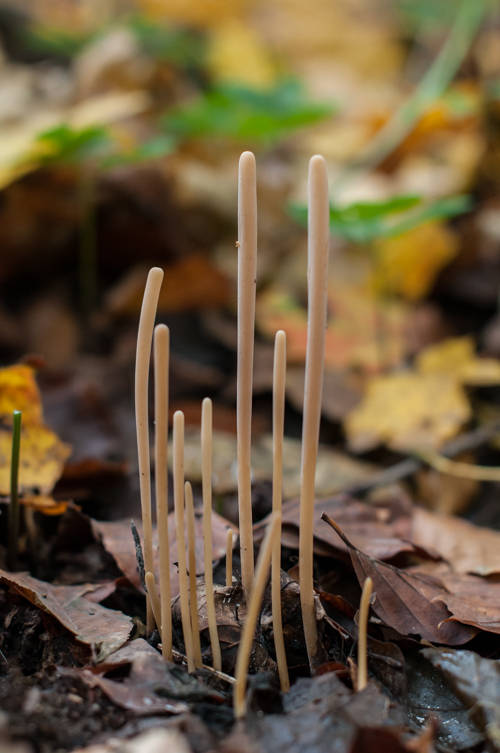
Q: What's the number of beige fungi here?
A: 12